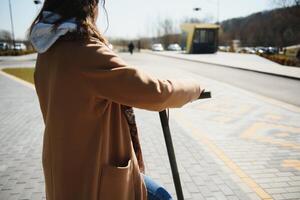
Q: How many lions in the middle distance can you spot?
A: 0